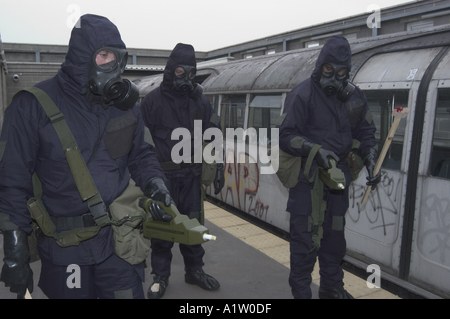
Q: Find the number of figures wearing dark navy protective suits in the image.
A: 3